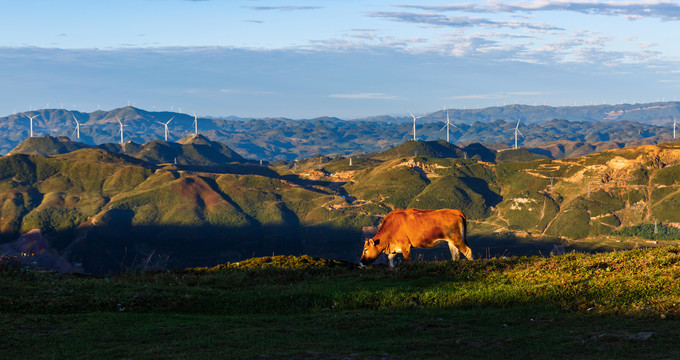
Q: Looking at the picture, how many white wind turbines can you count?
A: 9